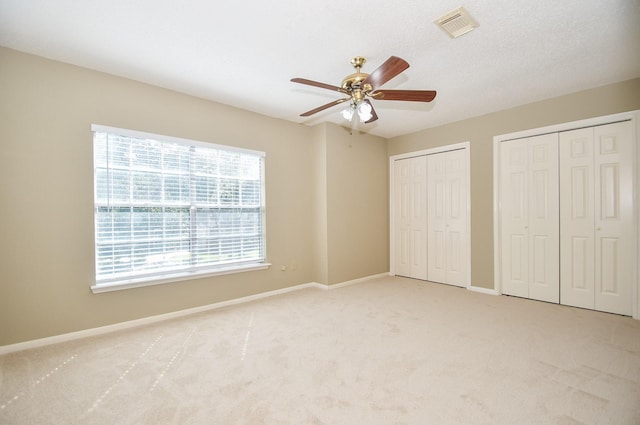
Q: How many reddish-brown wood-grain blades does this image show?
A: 5